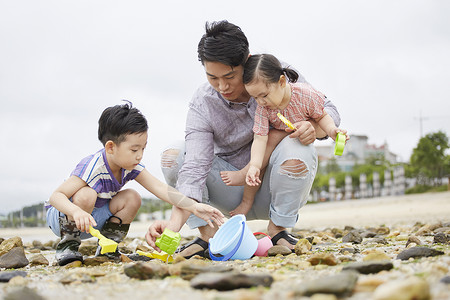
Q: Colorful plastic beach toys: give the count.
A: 7